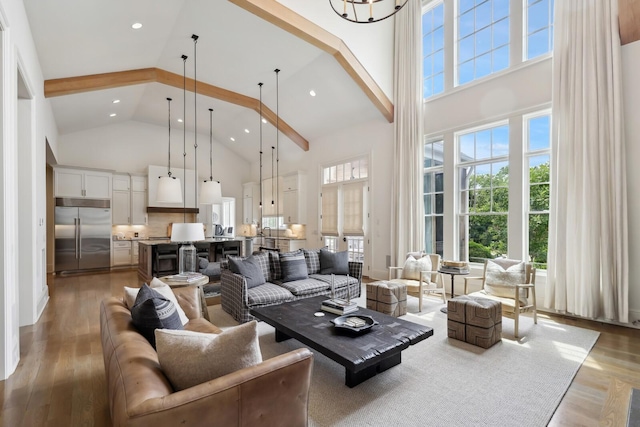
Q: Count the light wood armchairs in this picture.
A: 2